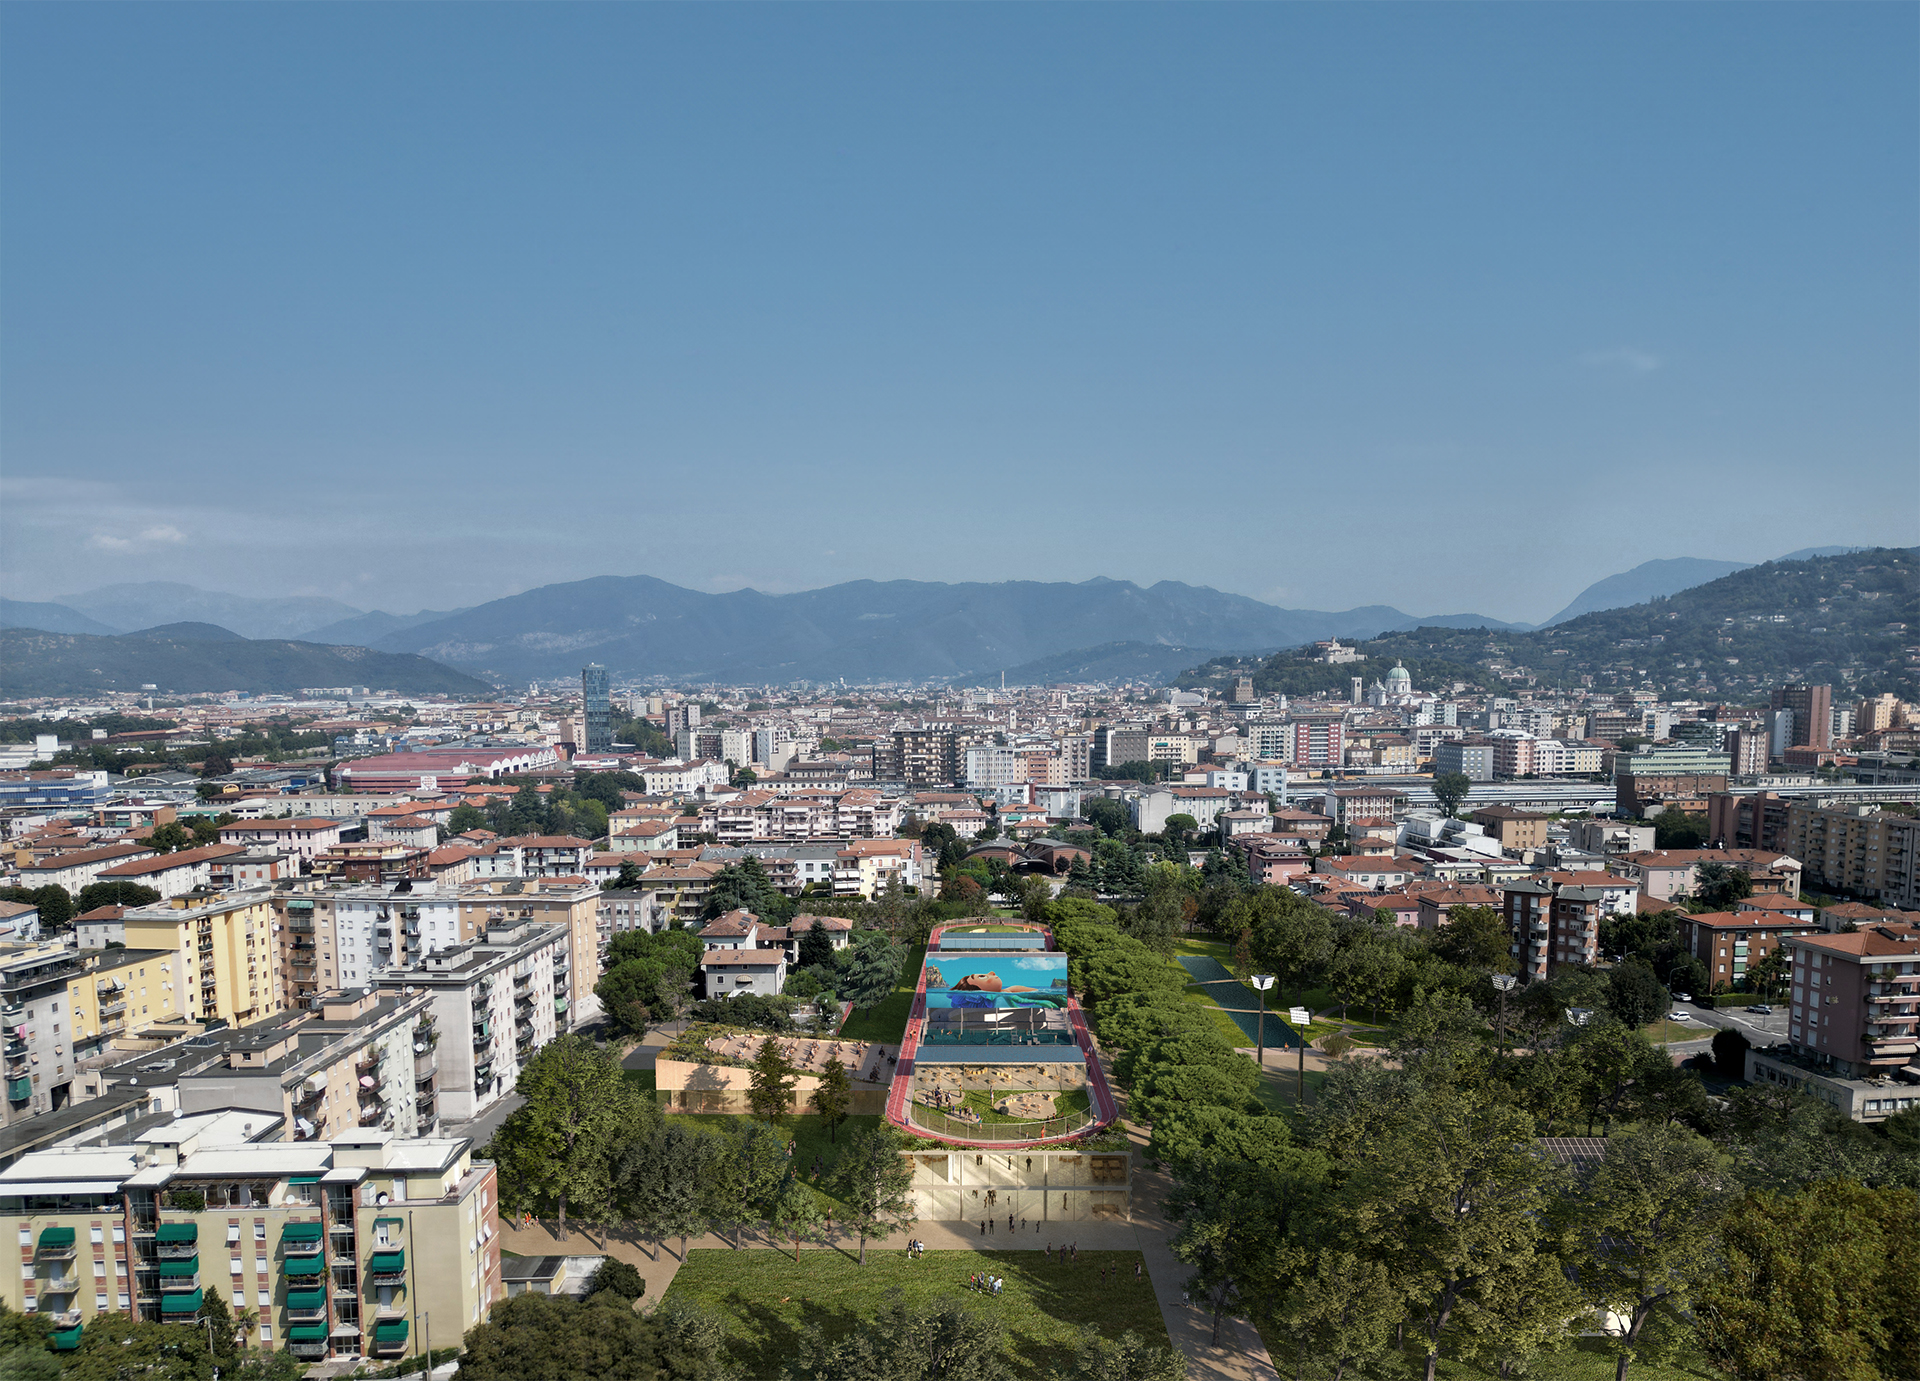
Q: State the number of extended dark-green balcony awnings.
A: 11